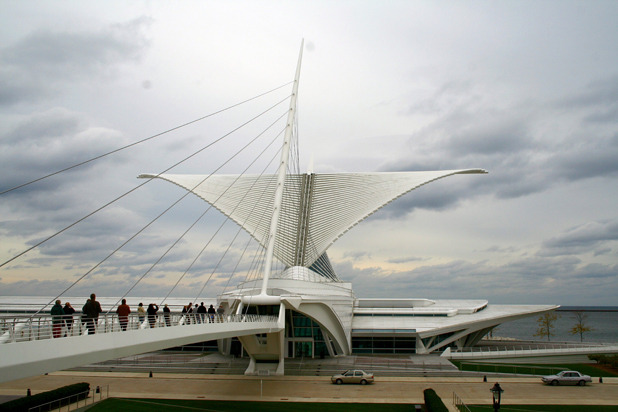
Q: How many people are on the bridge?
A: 14